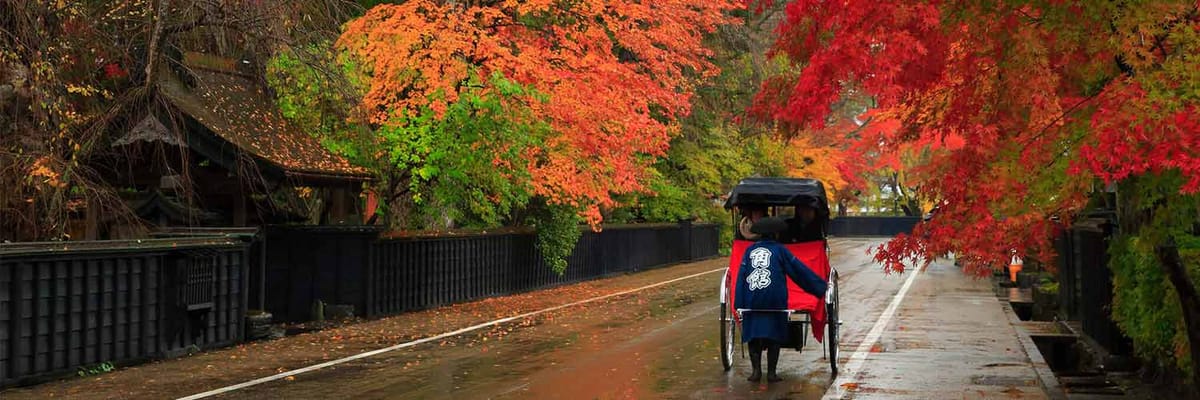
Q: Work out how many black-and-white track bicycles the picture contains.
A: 0